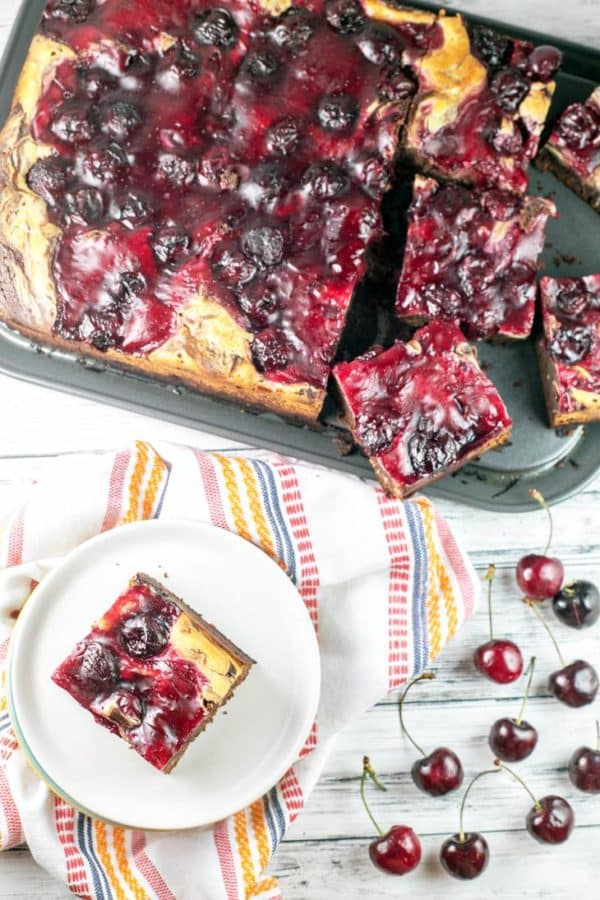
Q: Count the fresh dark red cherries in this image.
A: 10